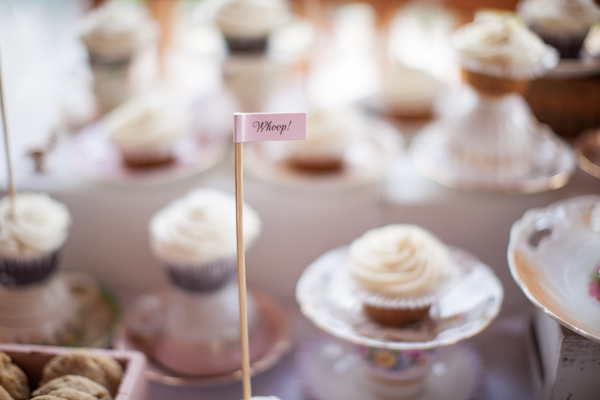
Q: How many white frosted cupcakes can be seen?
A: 10